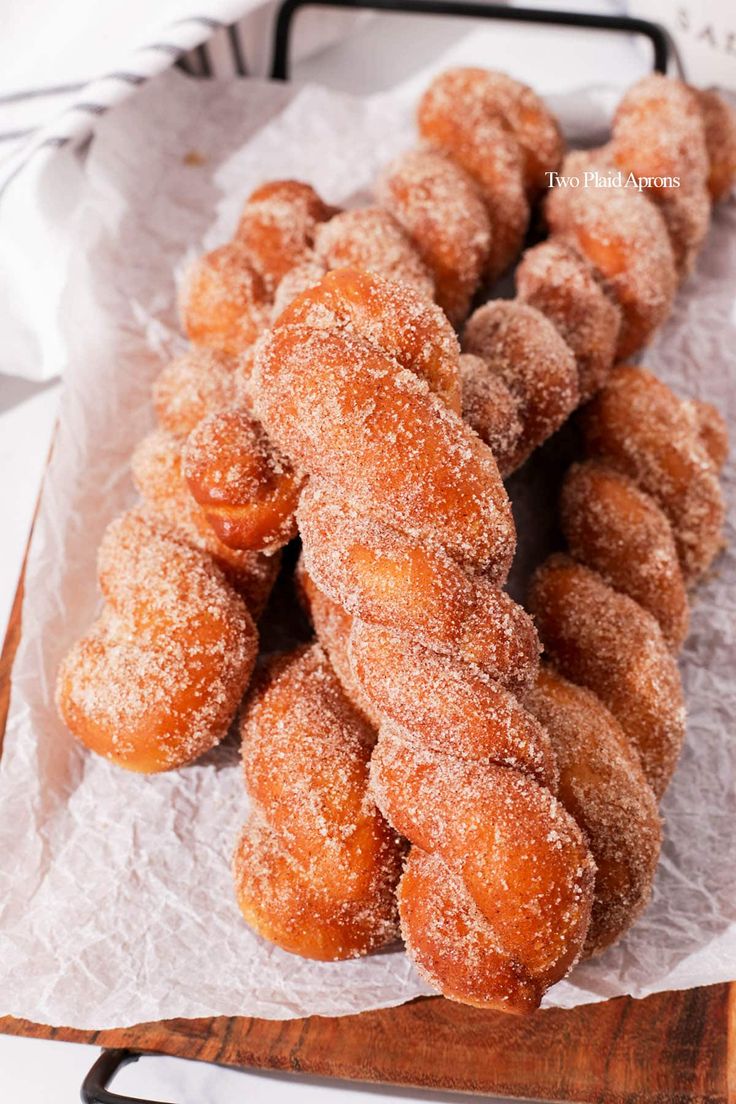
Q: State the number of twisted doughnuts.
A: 6